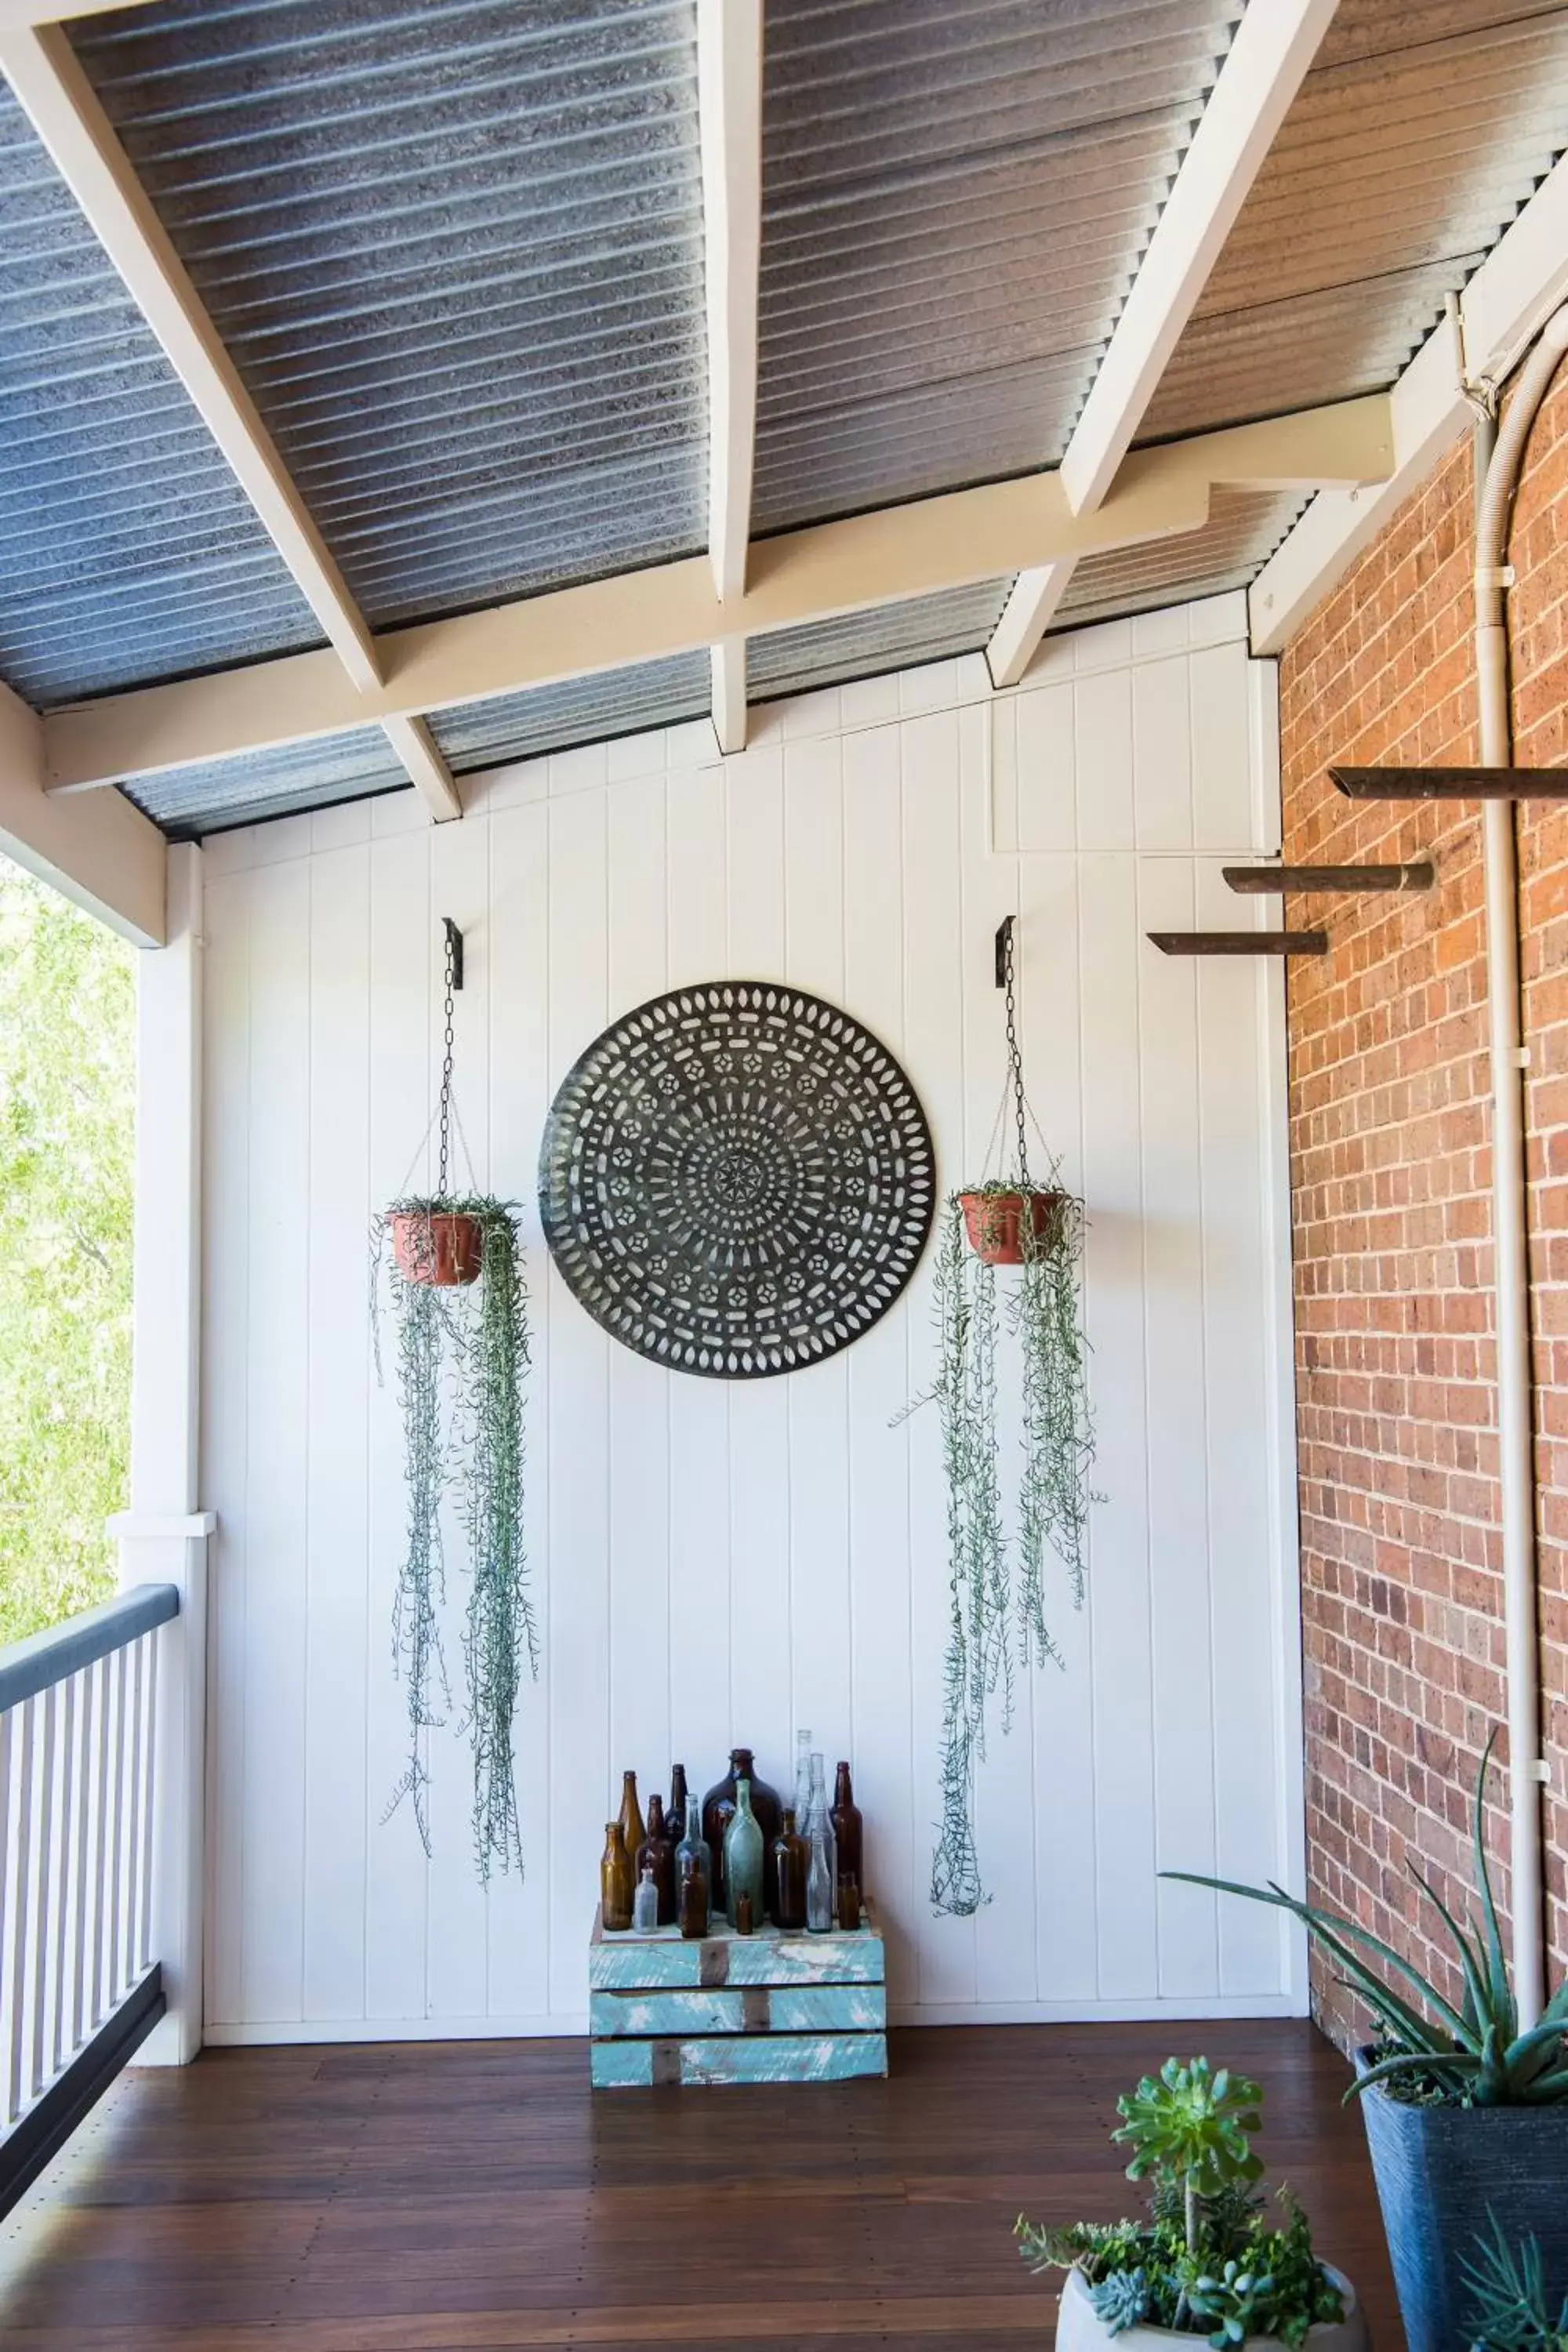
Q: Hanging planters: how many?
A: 2